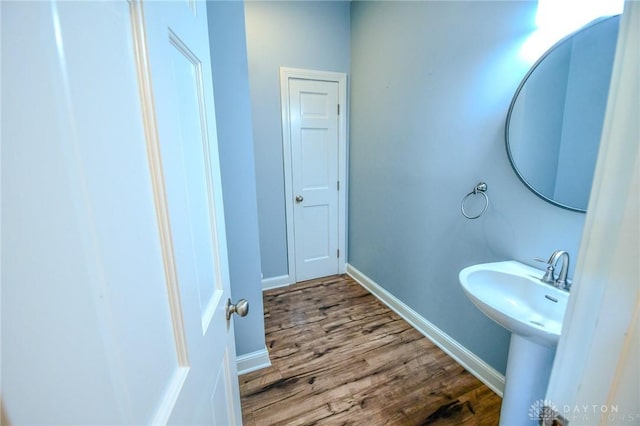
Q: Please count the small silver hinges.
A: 3